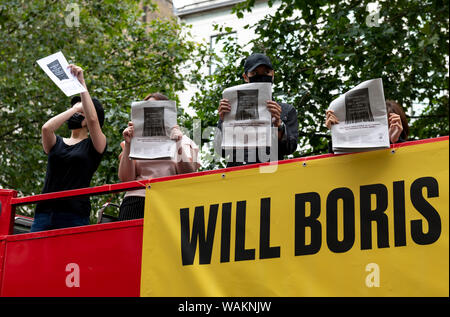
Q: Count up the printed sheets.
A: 4